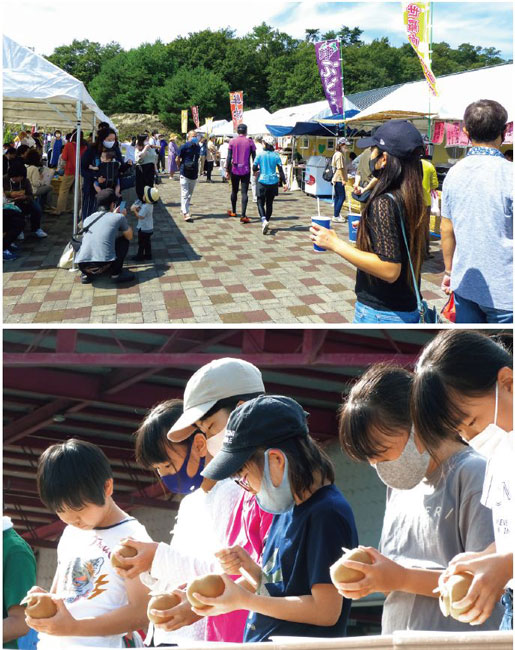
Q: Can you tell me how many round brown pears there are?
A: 6